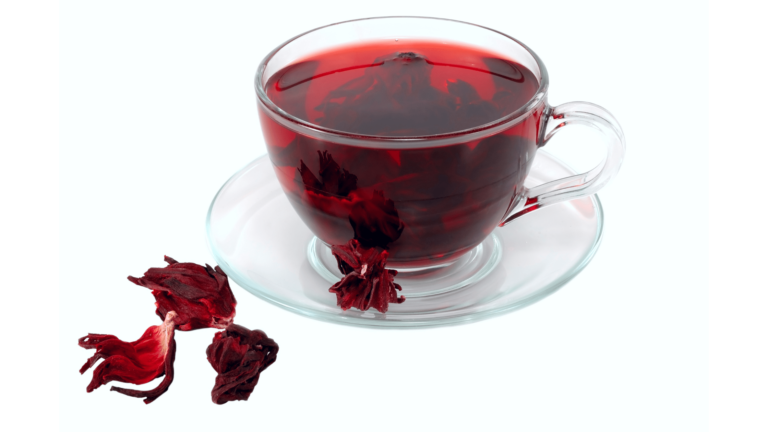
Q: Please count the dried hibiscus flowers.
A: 4